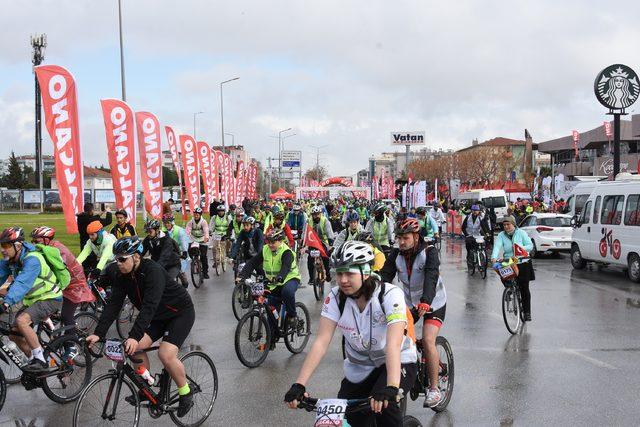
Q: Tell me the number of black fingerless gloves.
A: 2